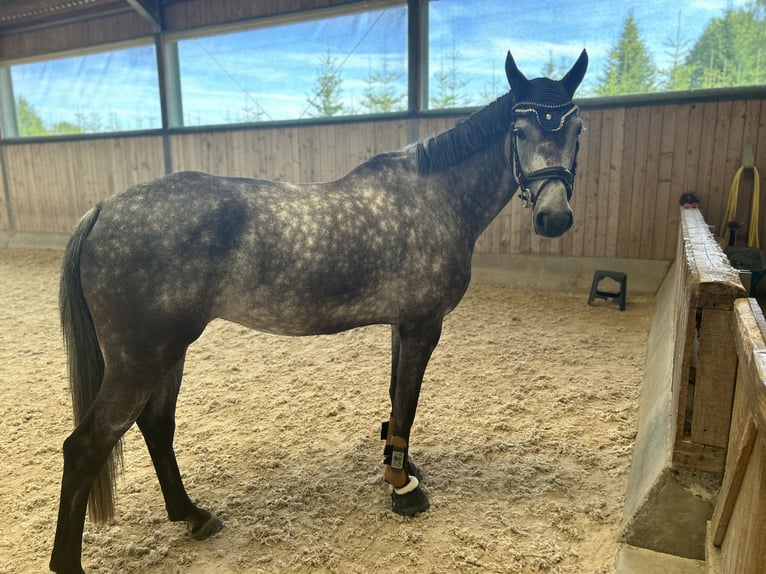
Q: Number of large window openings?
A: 3